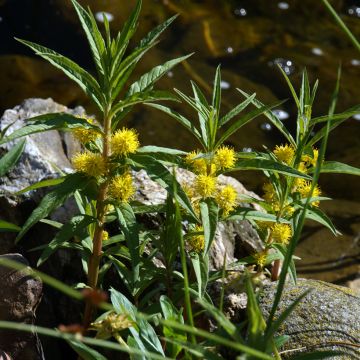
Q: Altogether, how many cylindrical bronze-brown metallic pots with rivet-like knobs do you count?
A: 0